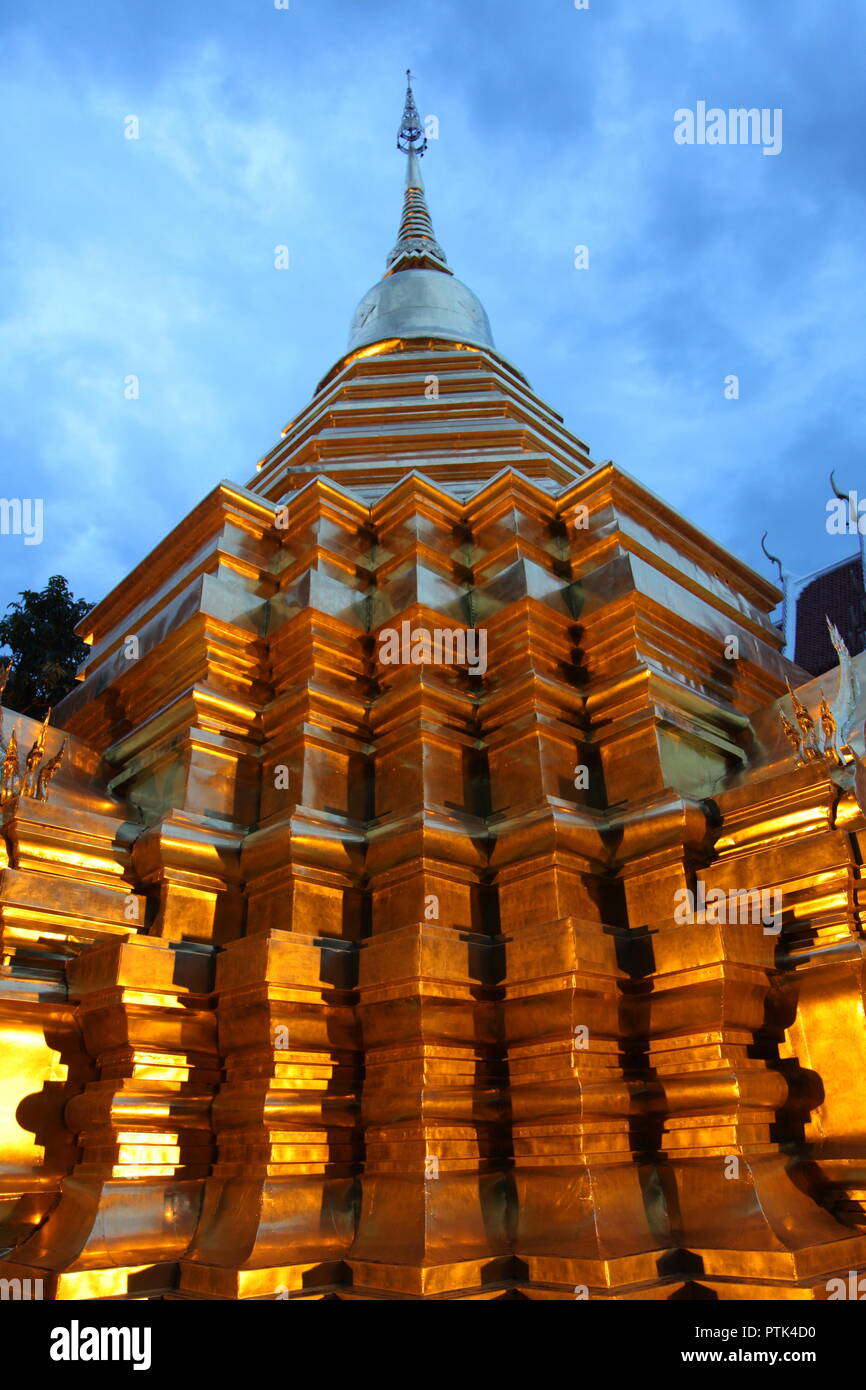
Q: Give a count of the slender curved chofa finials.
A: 2